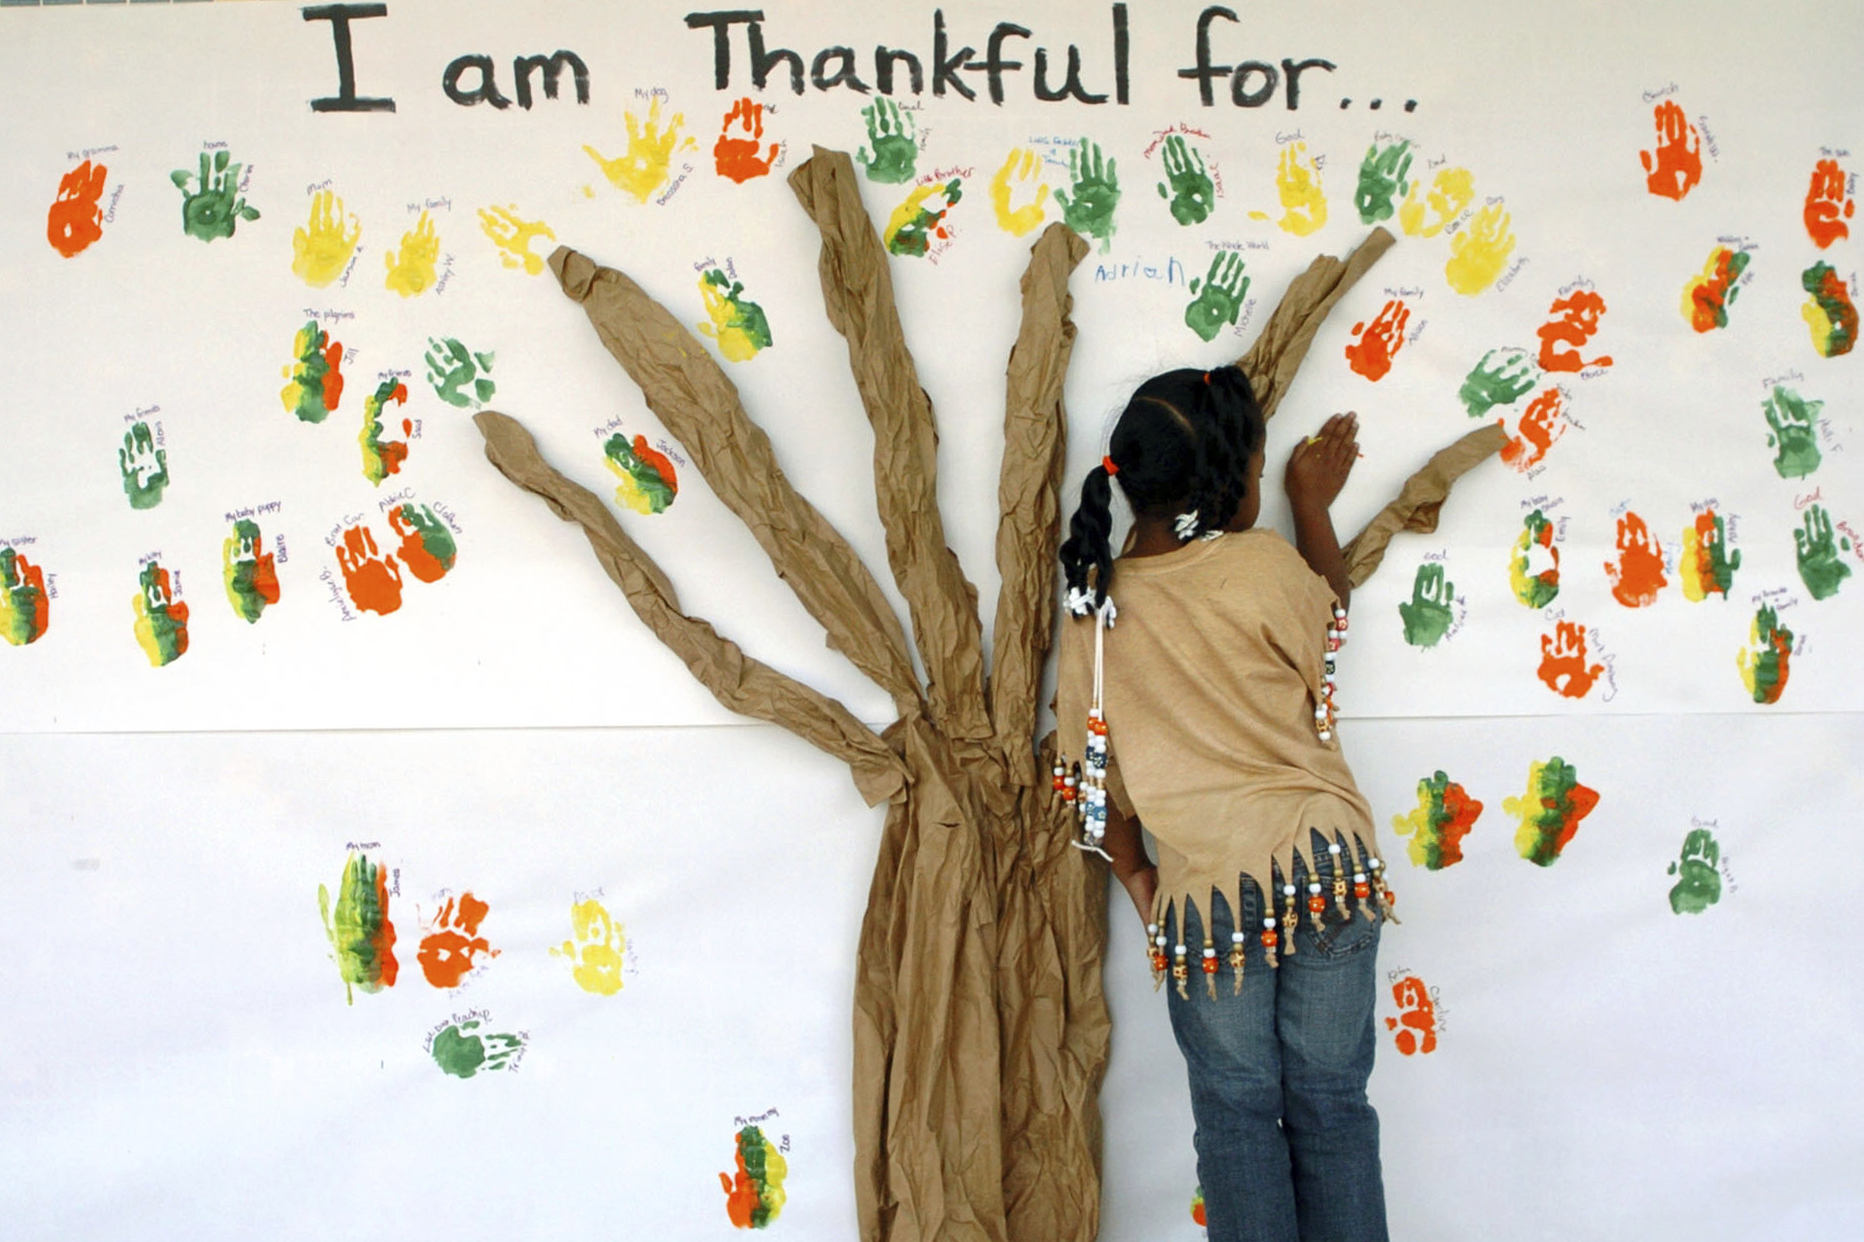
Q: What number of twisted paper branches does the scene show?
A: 6